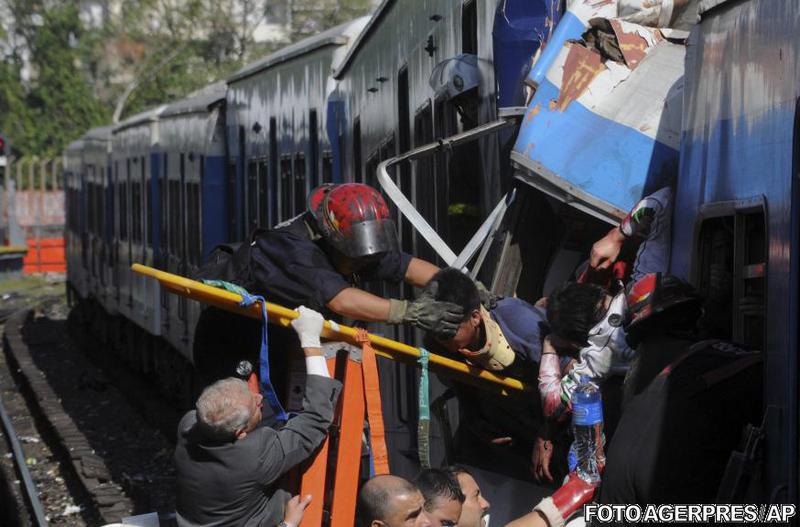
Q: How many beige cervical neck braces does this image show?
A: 1